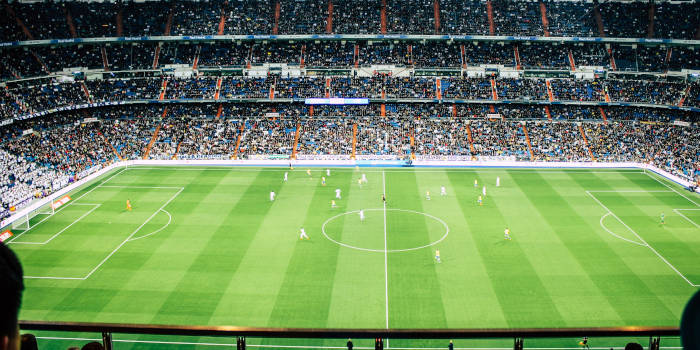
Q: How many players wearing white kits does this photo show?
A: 10